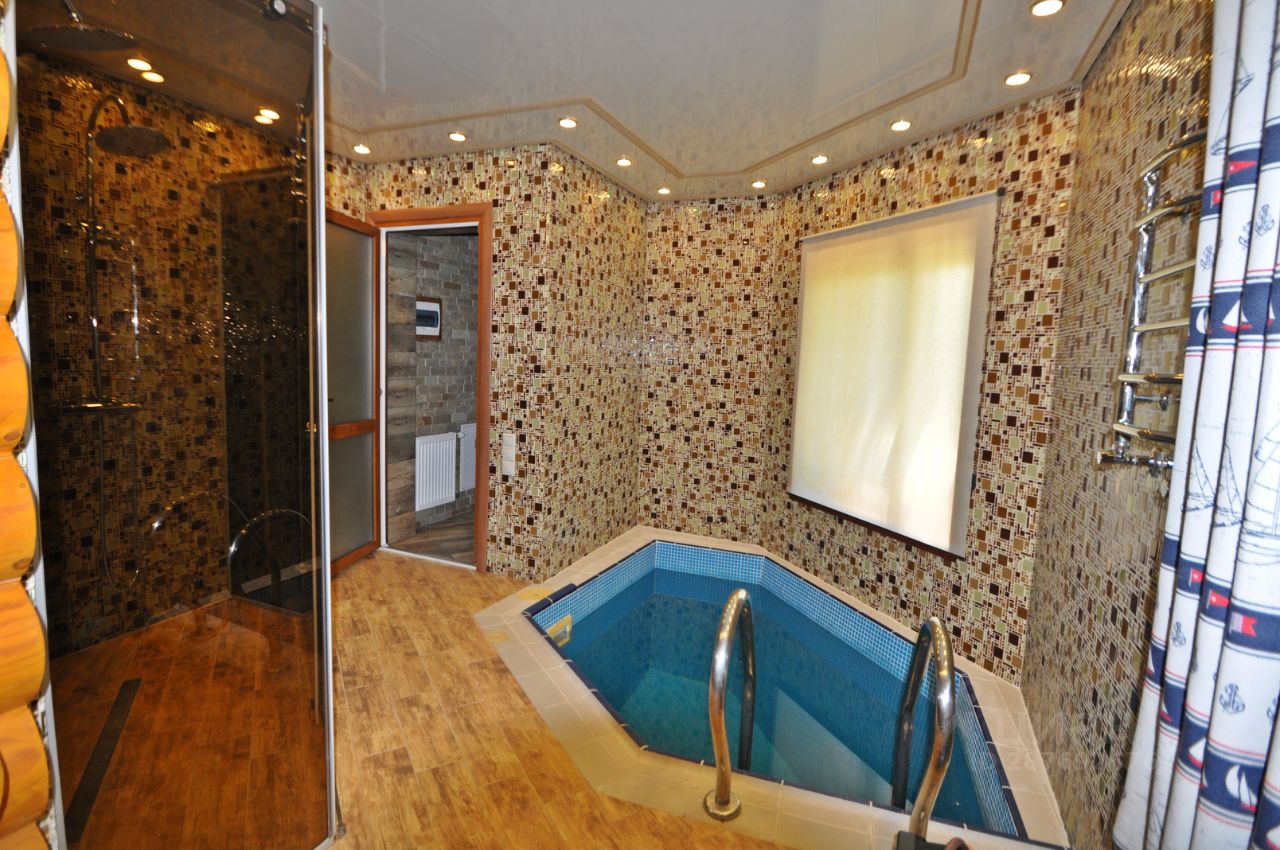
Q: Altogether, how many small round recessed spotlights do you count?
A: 14